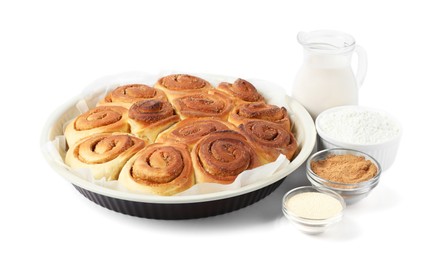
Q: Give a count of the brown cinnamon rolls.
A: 12